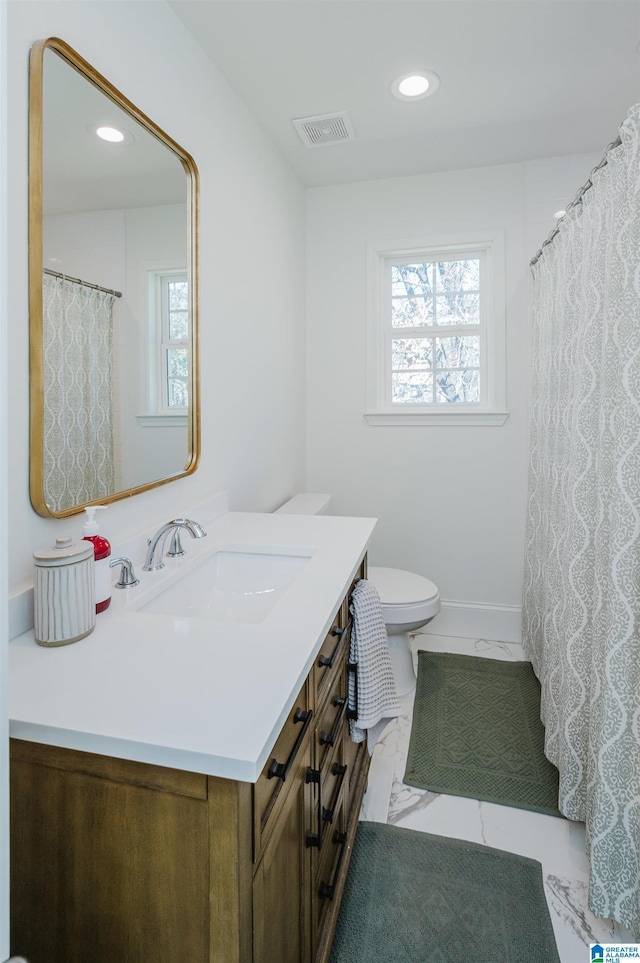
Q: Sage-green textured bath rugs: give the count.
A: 2